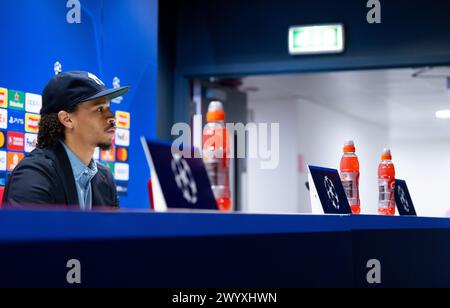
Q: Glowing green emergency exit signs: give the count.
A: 1